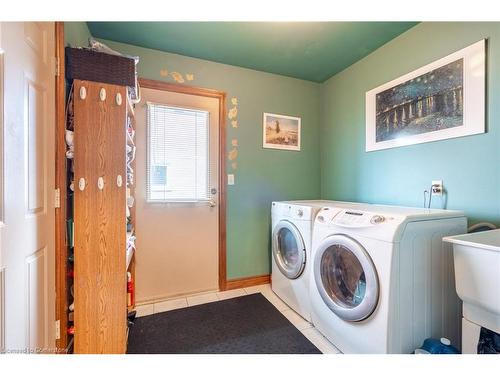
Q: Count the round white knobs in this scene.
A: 6